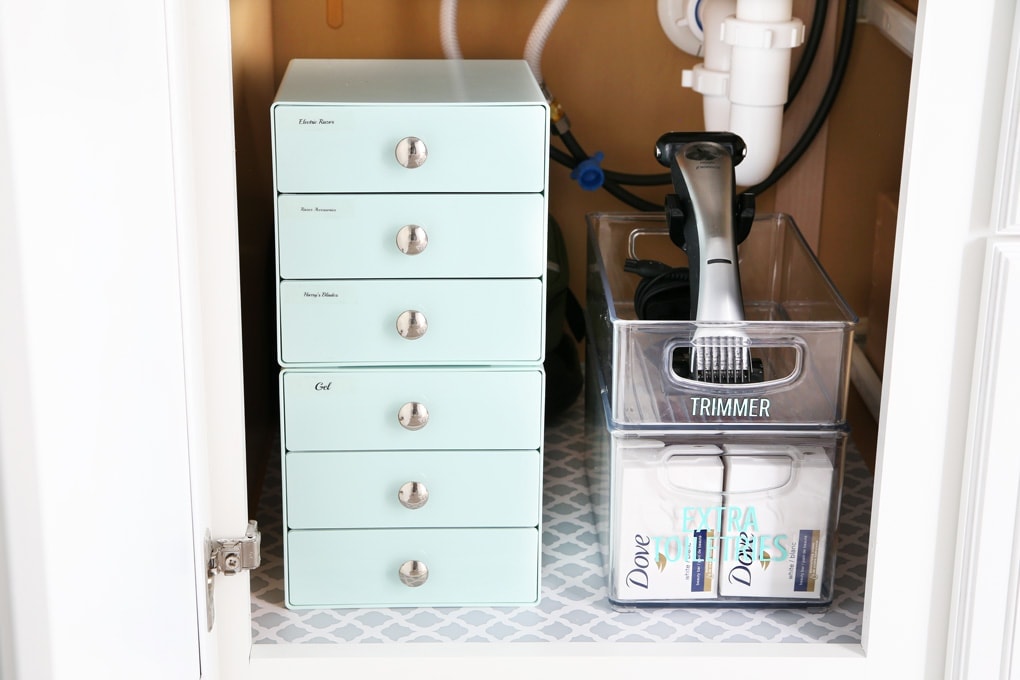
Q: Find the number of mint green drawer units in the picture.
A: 2